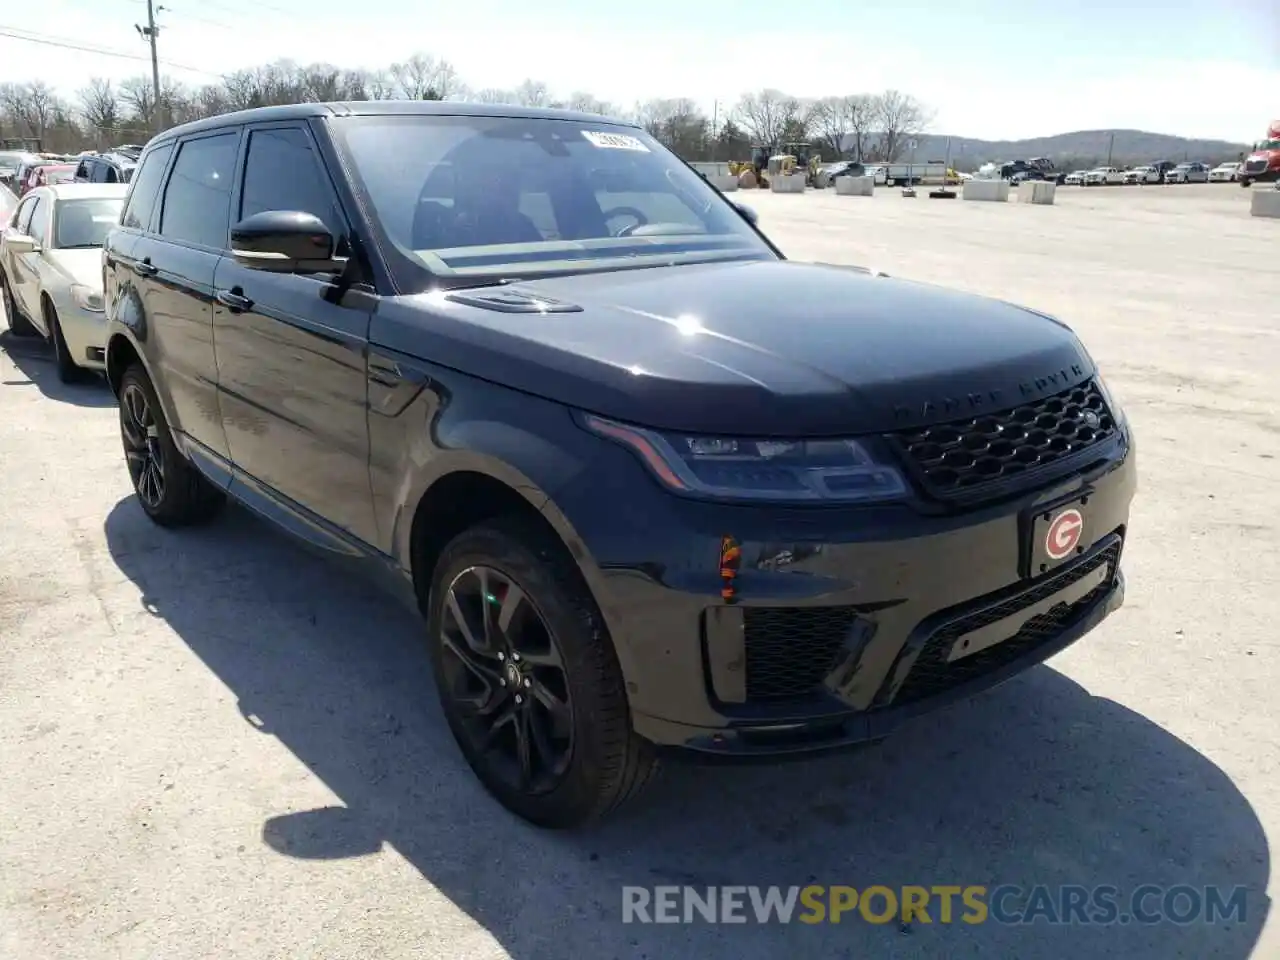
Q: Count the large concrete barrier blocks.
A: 6